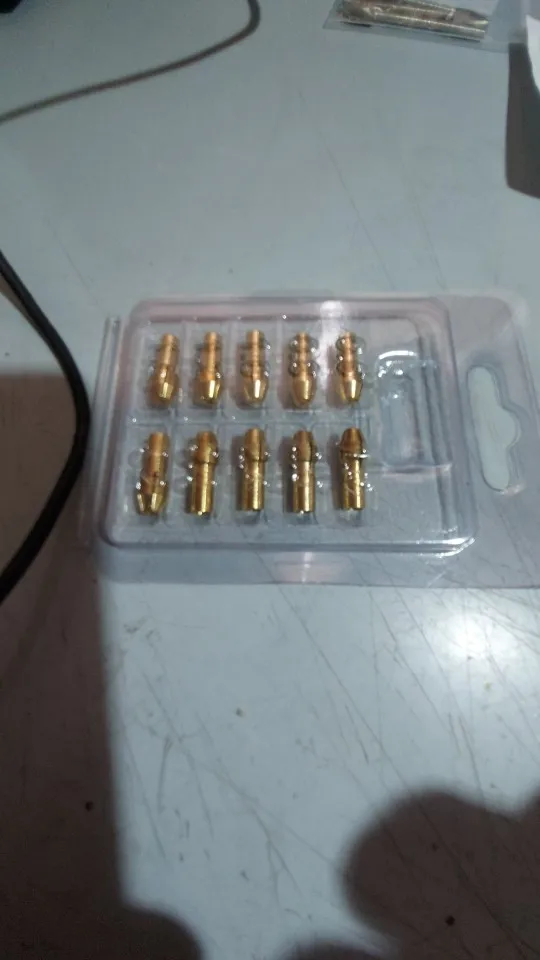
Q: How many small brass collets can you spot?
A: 10